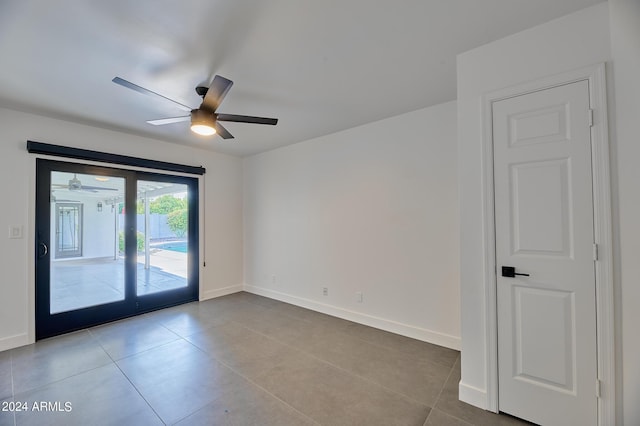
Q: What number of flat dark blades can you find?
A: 5